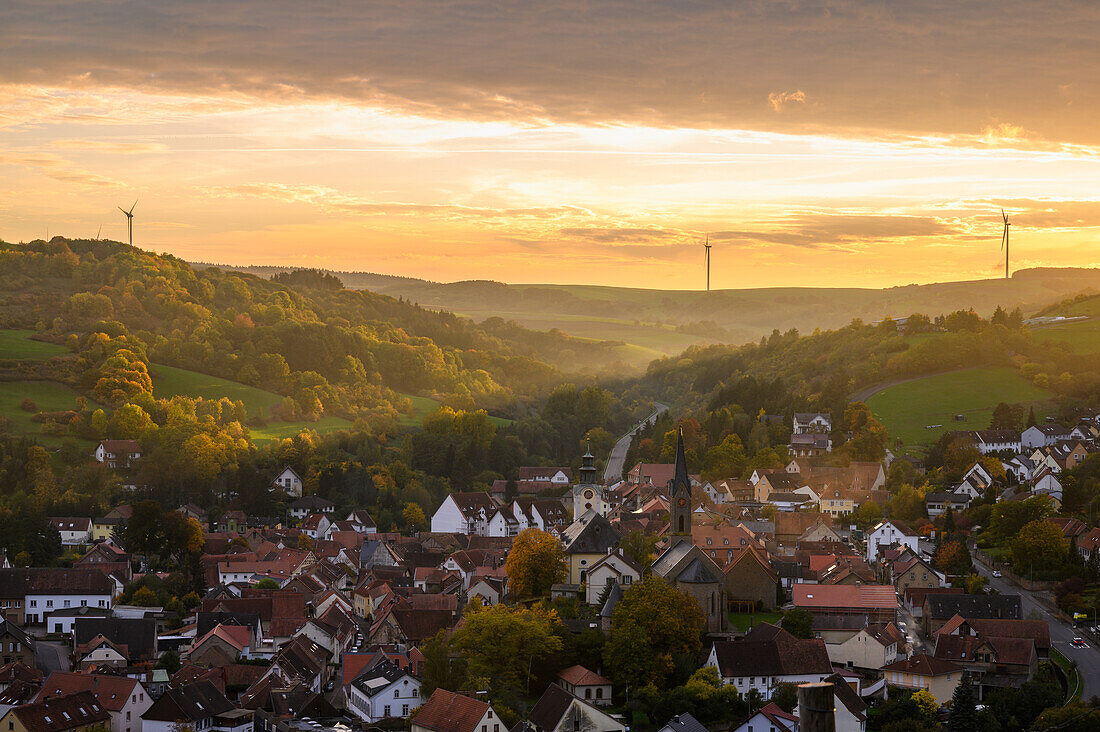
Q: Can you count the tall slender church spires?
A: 2